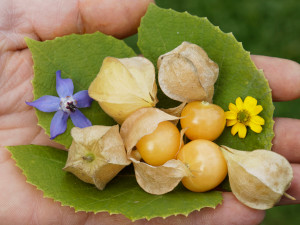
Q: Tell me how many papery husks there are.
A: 5